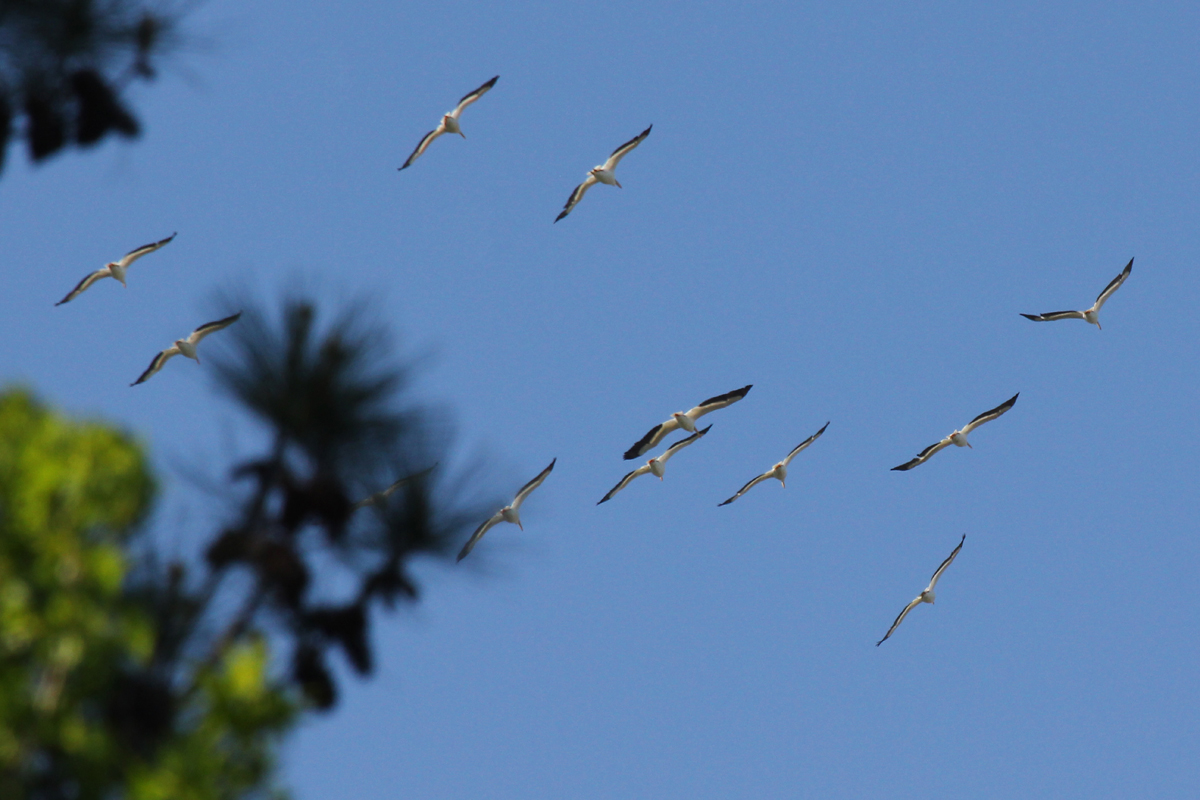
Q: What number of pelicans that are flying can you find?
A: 12